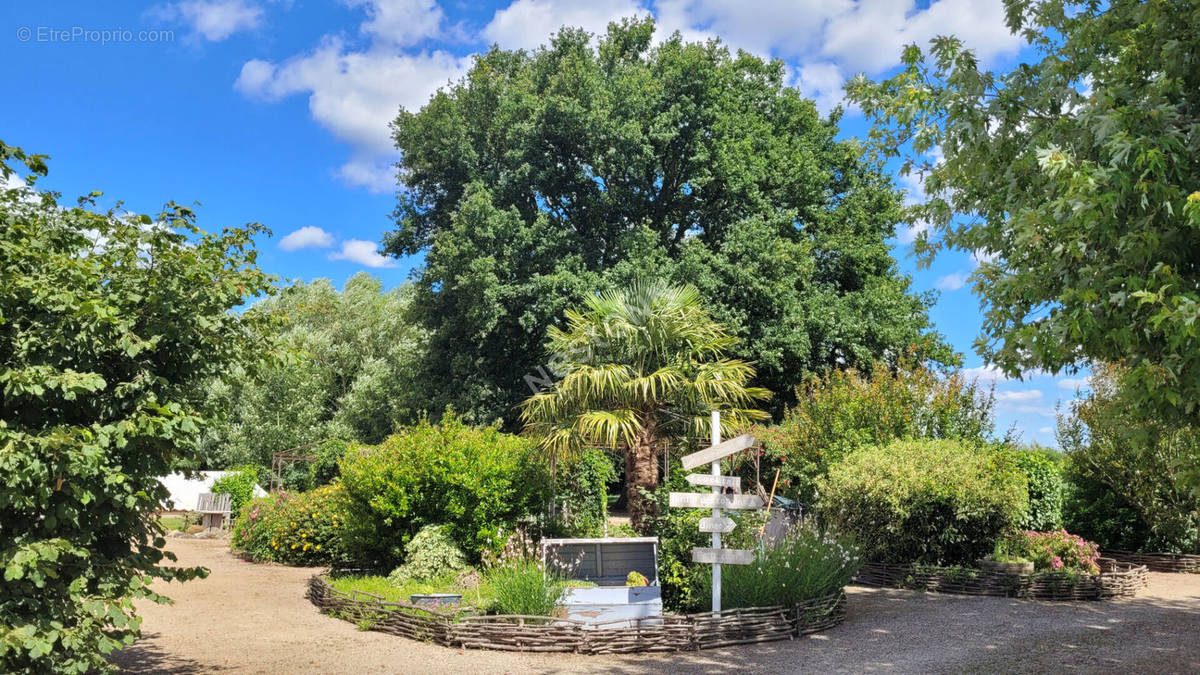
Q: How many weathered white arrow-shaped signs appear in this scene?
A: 5